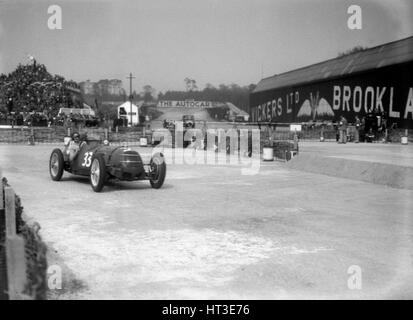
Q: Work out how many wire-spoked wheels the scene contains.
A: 3